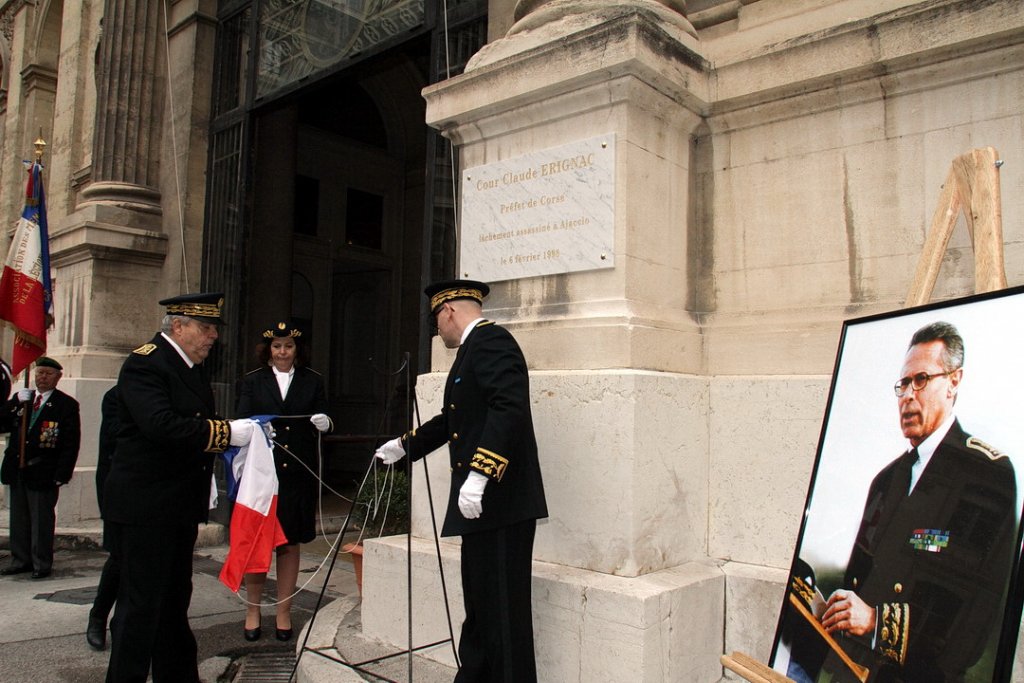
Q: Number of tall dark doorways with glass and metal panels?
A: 1